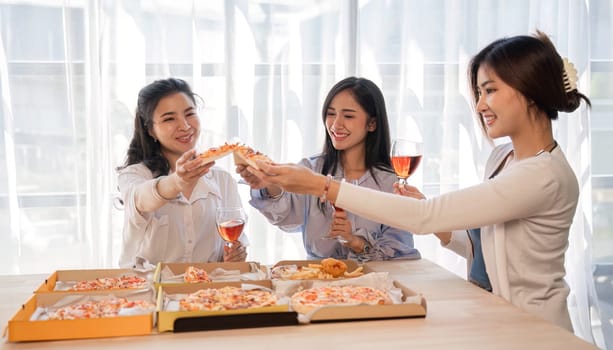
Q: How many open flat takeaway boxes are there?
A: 6